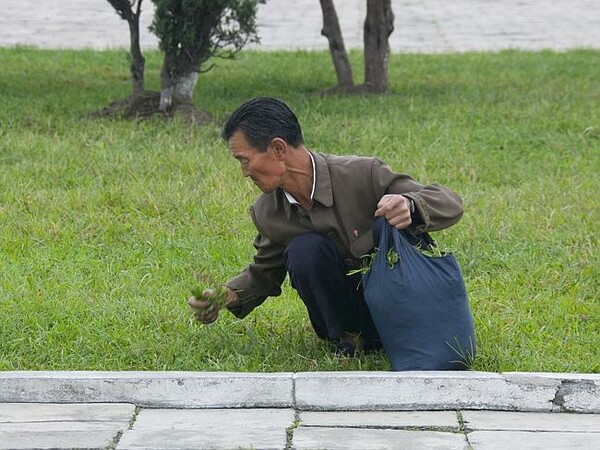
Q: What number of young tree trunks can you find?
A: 4